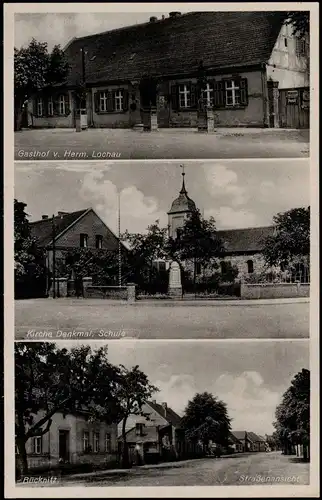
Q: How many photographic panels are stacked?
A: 3